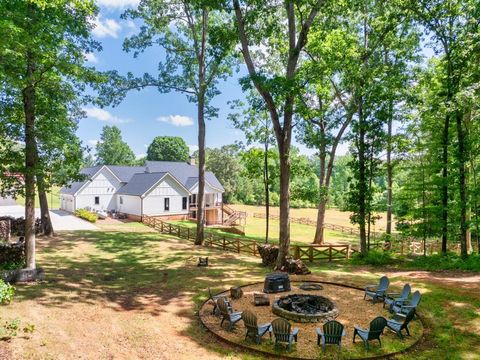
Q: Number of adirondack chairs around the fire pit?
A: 10